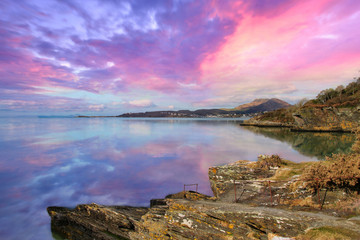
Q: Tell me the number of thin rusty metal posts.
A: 5